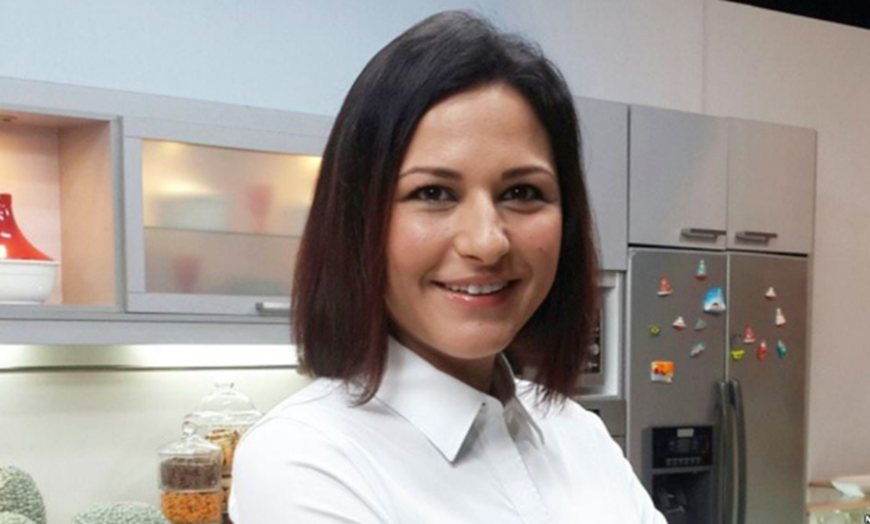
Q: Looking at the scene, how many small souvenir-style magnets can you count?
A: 14